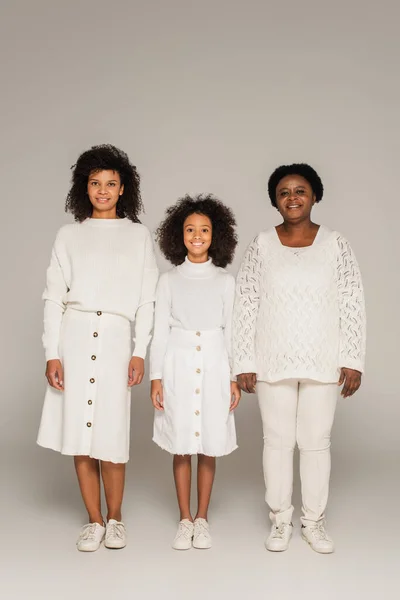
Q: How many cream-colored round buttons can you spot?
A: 6